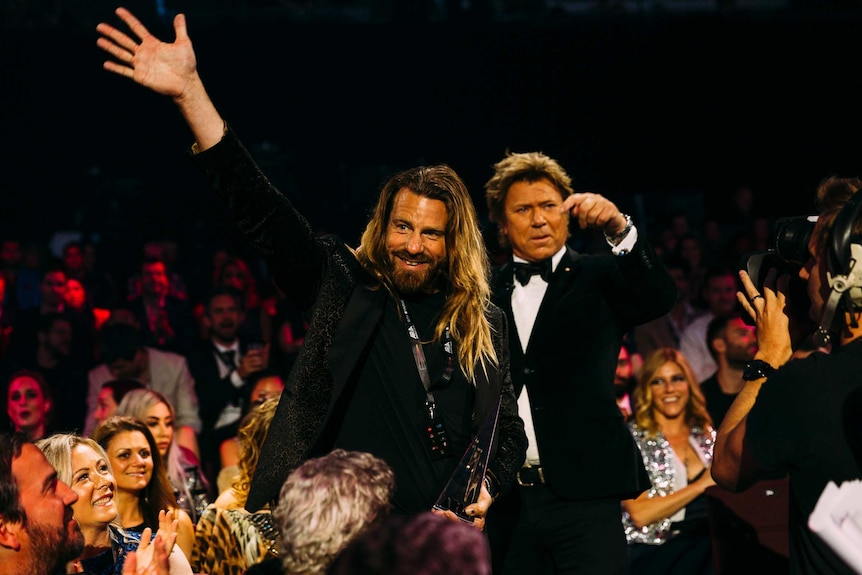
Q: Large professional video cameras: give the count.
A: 1